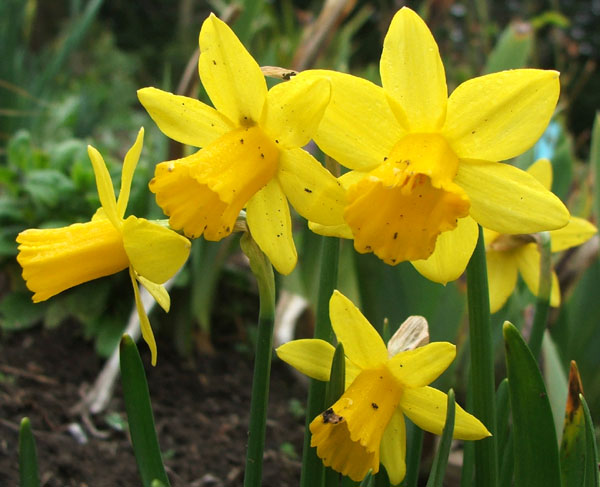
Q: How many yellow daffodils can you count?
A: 5